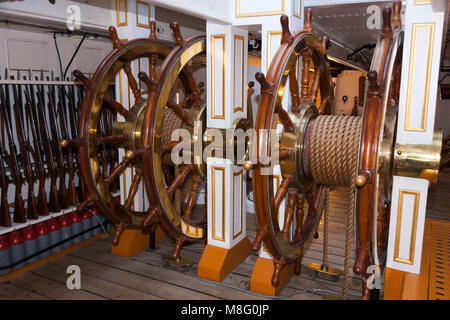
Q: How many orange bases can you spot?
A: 4